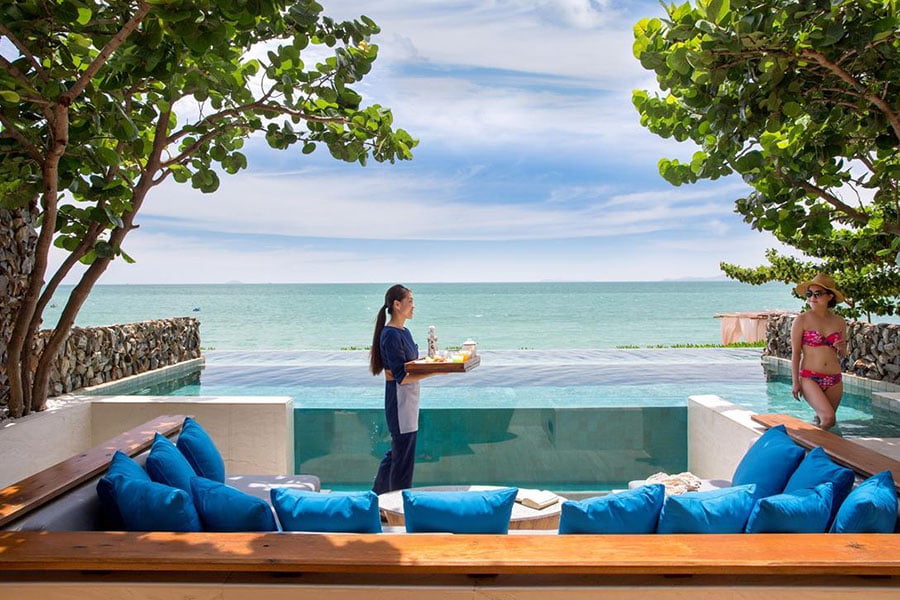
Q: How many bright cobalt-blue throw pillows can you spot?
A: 13